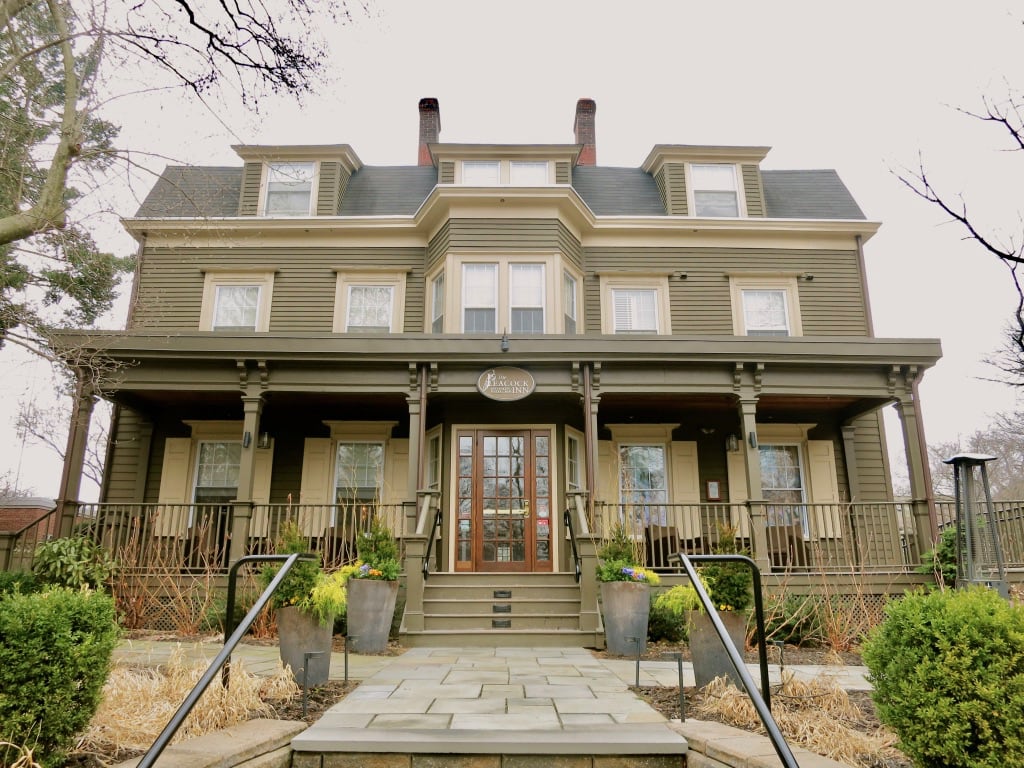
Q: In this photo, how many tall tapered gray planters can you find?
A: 4